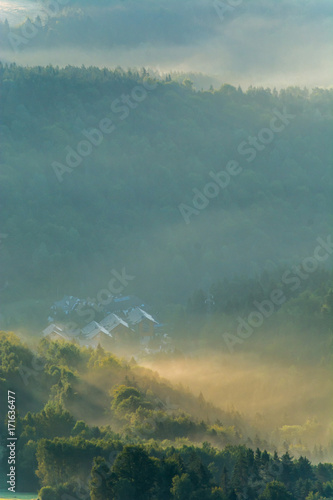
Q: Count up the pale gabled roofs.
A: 4